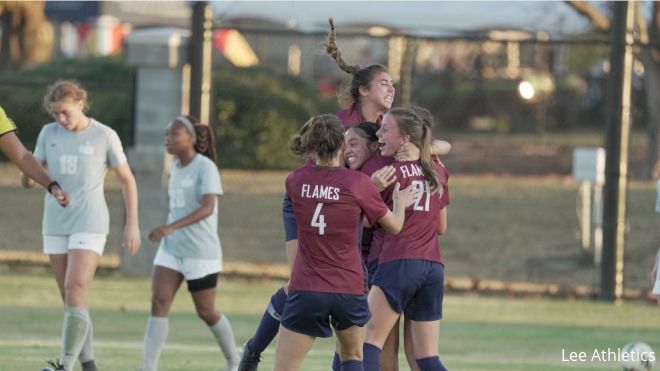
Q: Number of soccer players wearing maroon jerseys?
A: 4